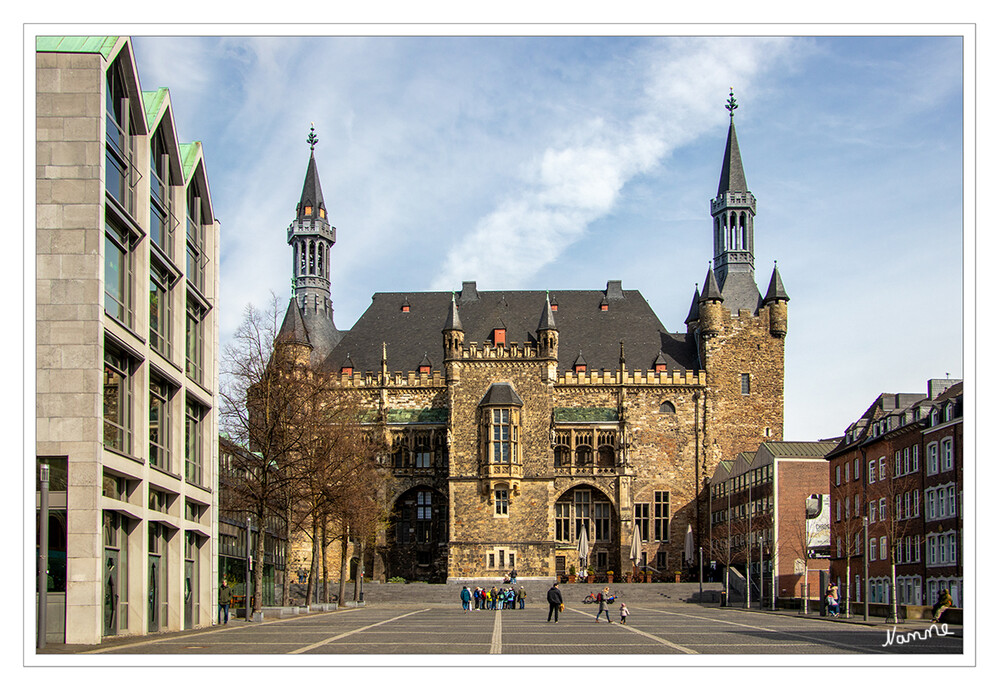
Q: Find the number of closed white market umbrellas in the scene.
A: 3